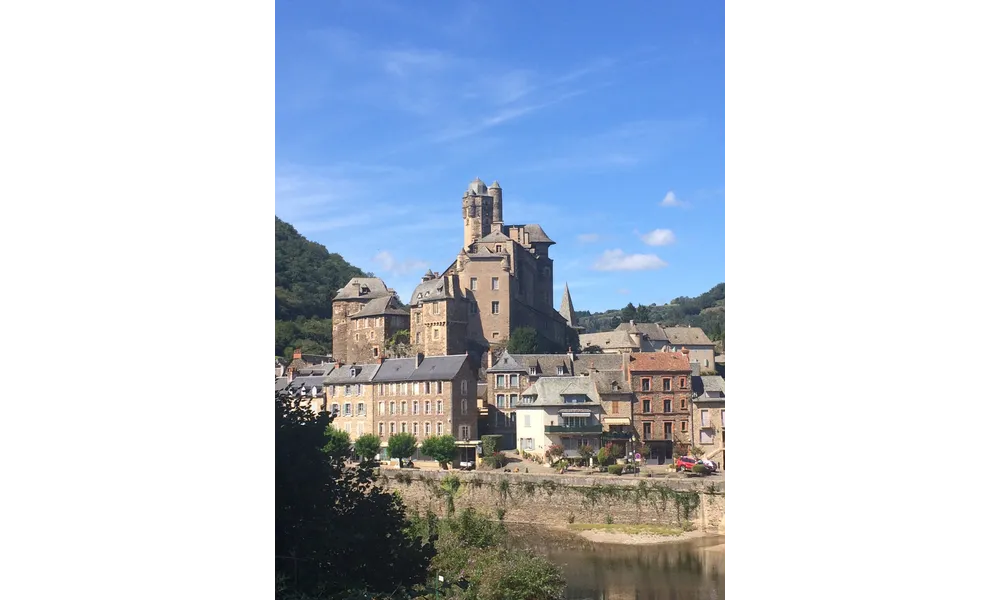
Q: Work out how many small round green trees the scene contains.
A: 4